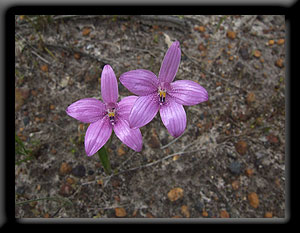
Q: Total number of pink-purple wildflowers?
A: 2